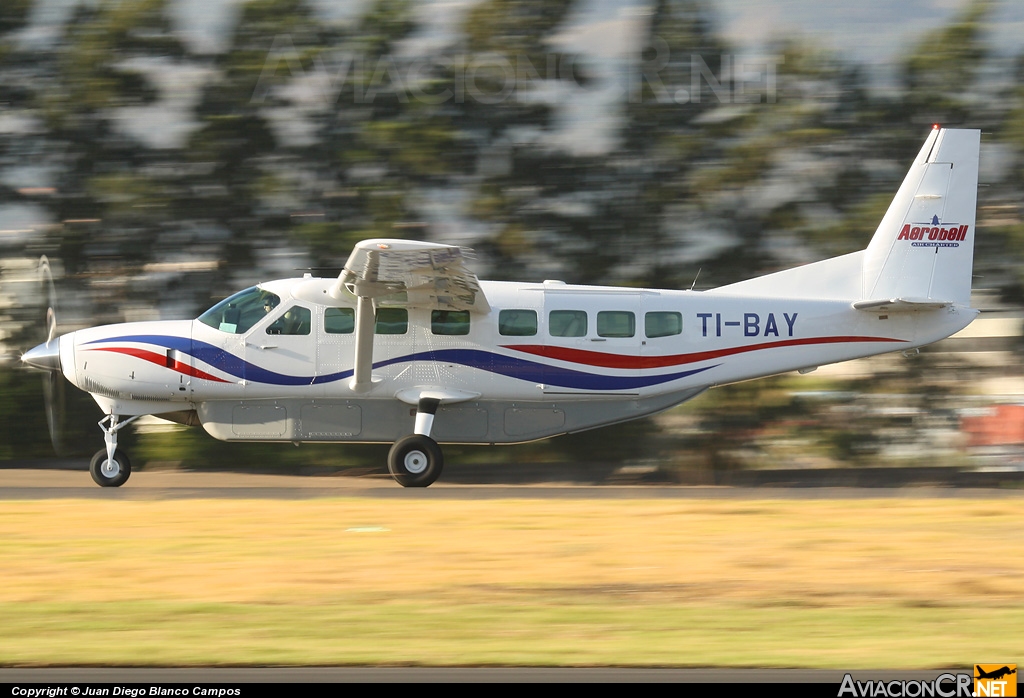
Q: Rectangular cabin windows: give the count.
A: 7